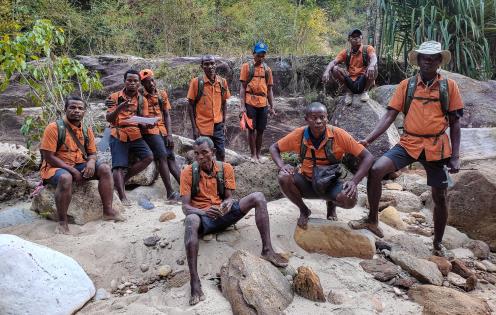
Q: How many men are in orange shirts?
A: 9